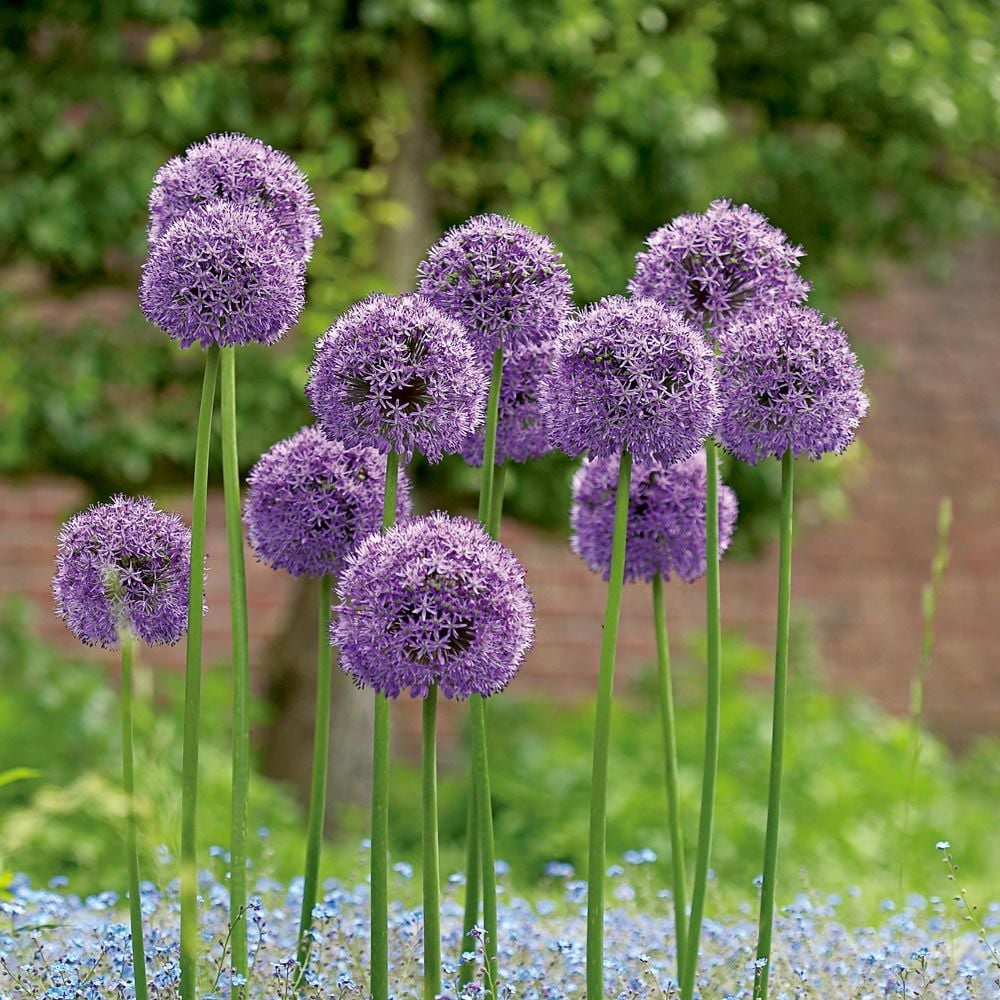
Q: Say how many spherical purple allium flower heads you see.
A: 12